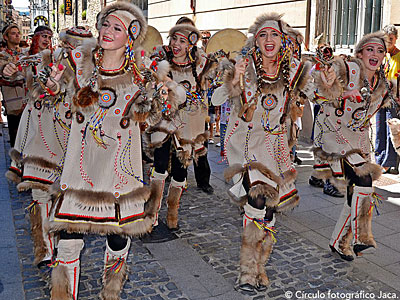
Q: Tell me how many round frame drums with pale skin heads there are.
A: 2